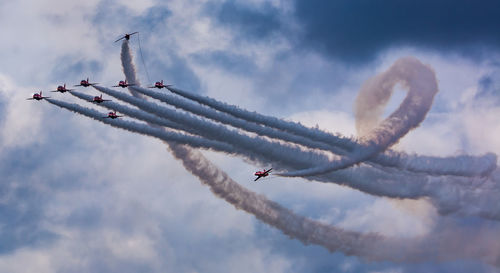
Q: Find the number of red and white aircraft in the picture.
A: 9